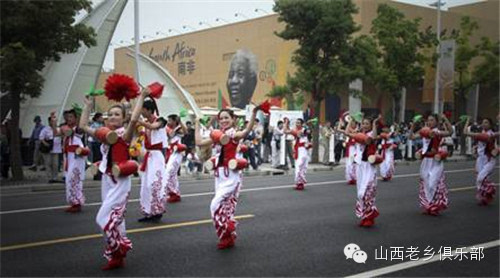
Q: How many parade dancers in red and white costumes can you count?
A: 11